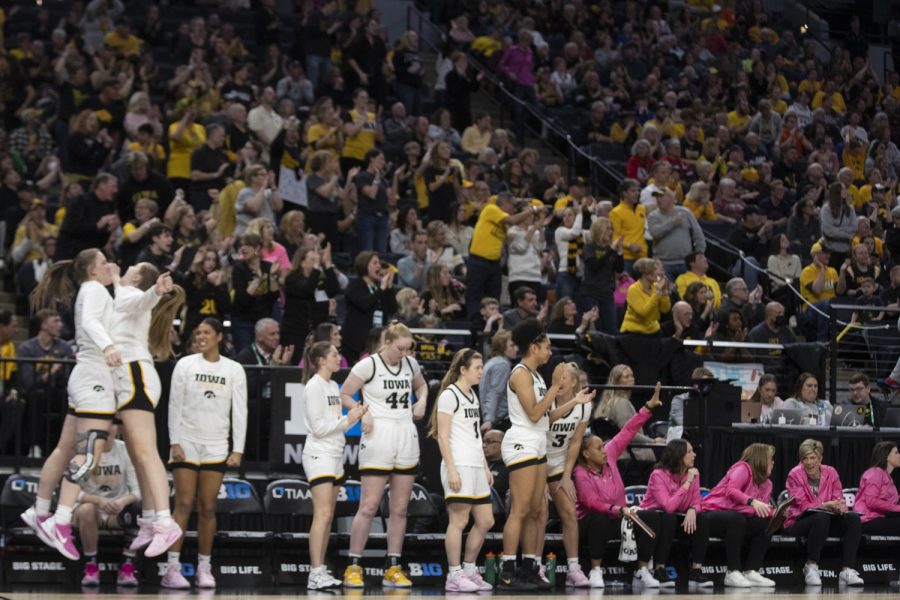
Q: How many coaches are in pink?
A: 5